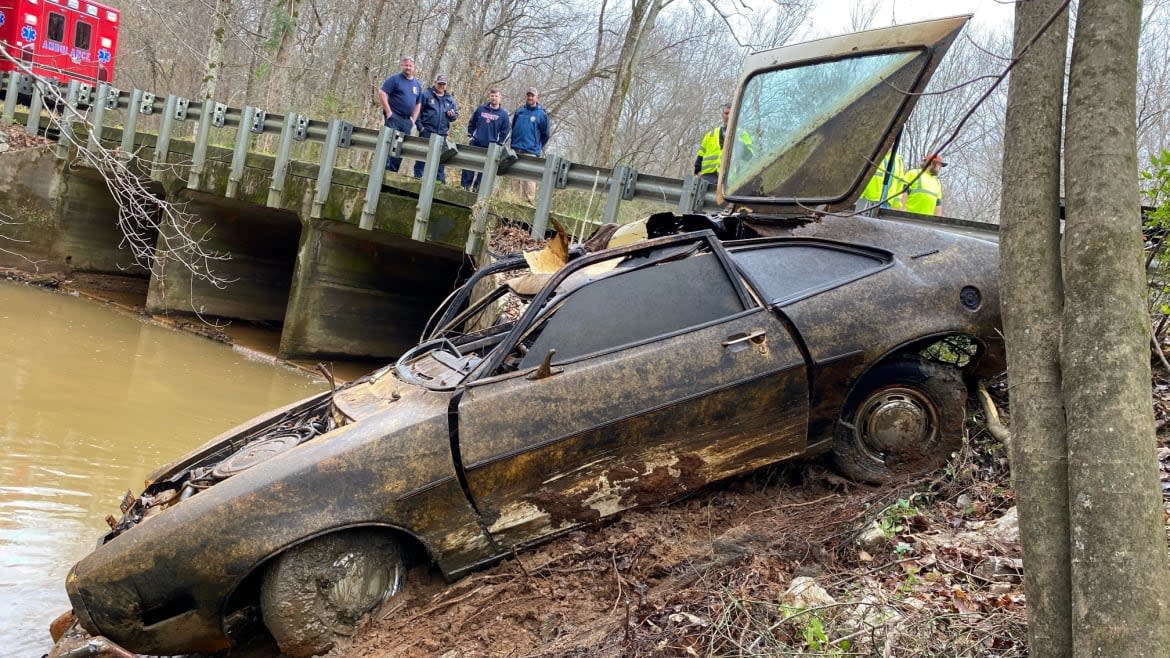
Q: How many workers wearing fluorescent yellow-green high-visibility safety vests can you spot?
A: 3